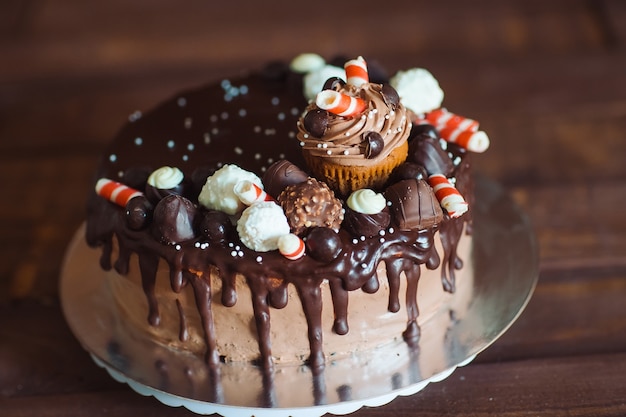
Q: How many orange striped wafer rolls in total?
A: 8